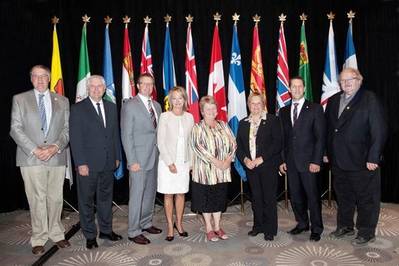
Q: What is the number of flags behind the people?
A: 14